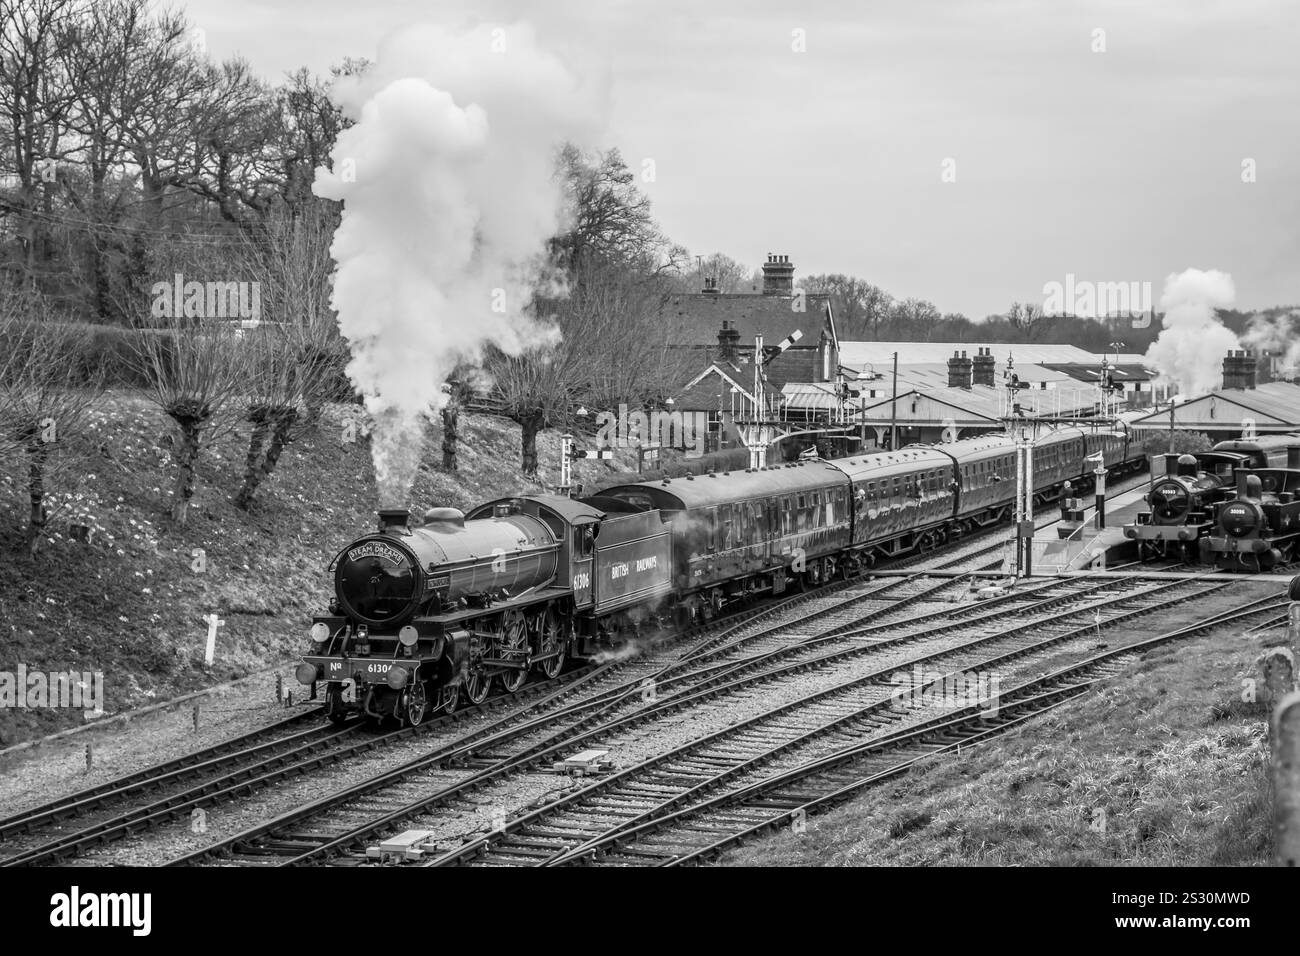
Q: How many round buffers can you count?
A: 6